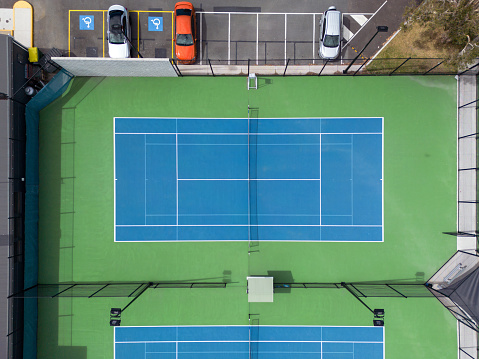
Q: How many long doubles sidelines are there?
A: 3